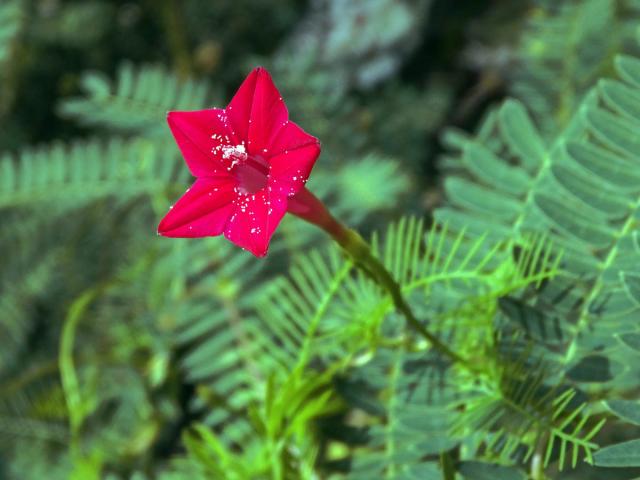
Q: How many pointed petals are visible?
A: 5